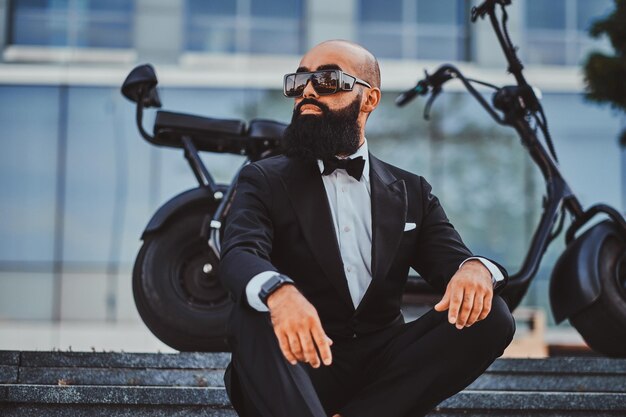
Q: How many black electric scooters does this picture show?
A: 1